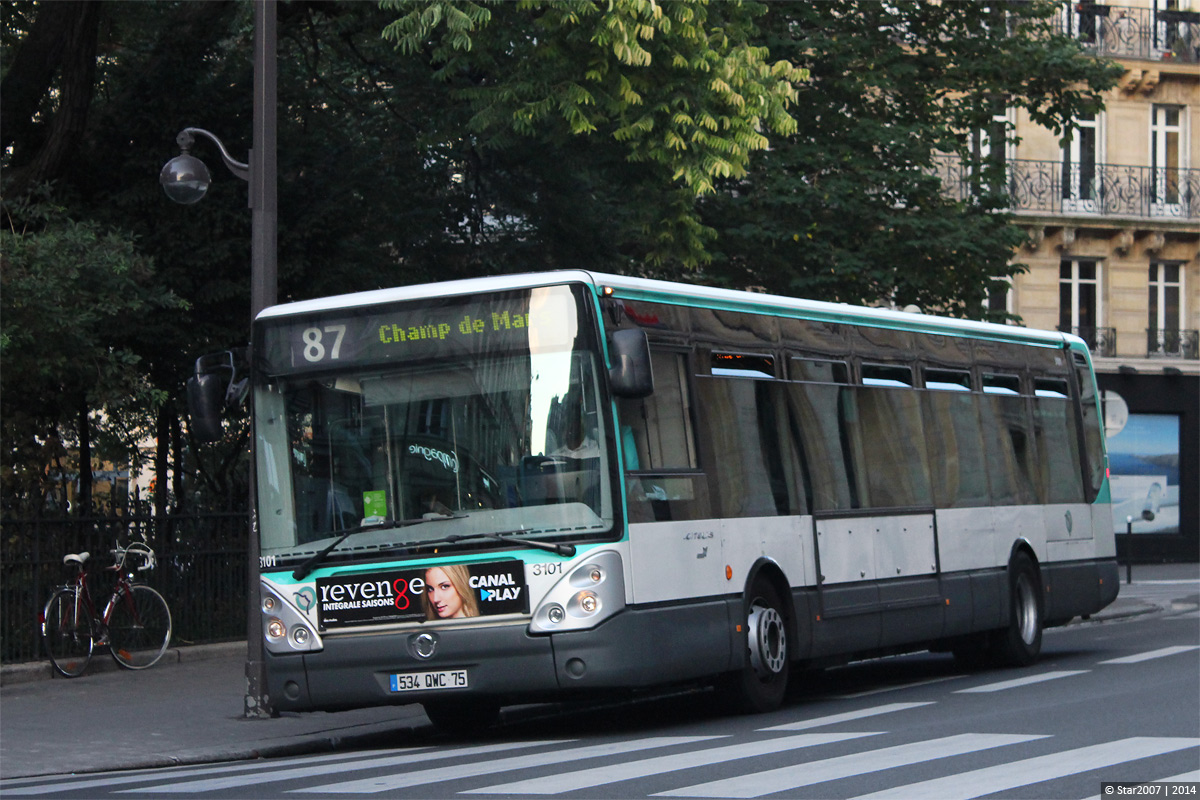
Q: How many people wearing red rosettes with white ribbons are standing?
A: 0